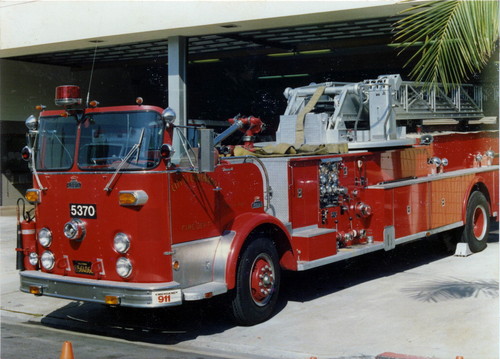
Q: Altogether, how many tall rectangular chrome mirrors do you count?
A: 1